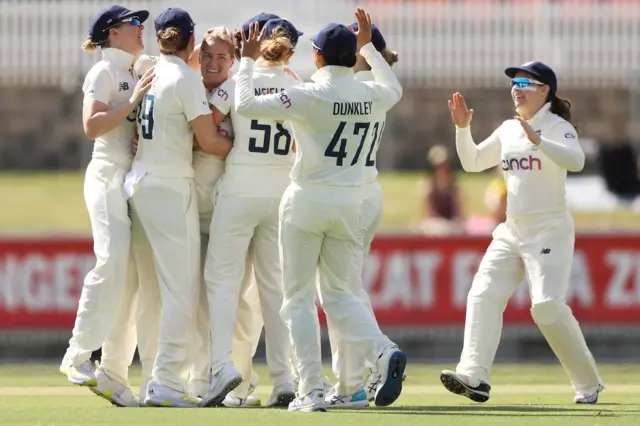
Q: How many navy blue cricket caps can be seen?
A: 7